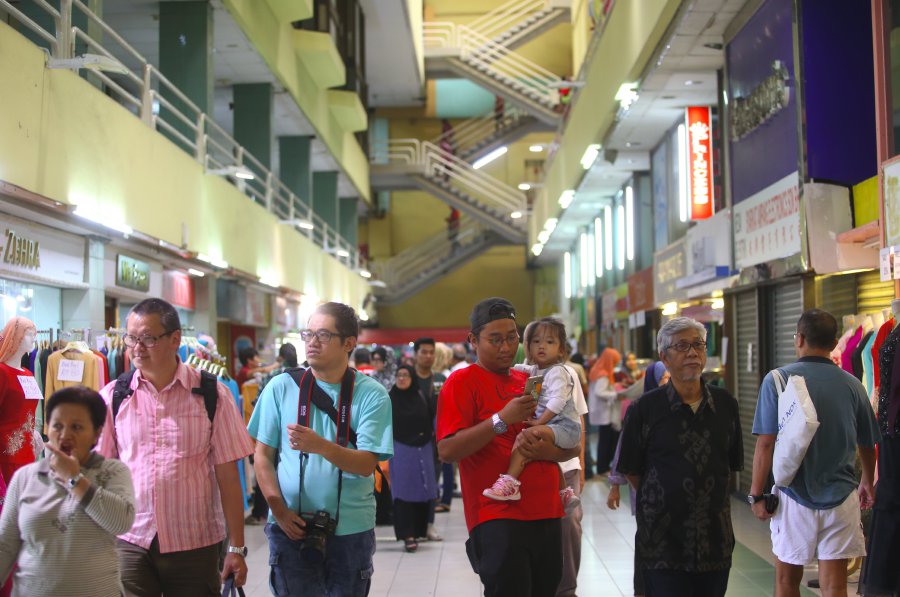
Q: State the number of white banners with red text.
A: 1